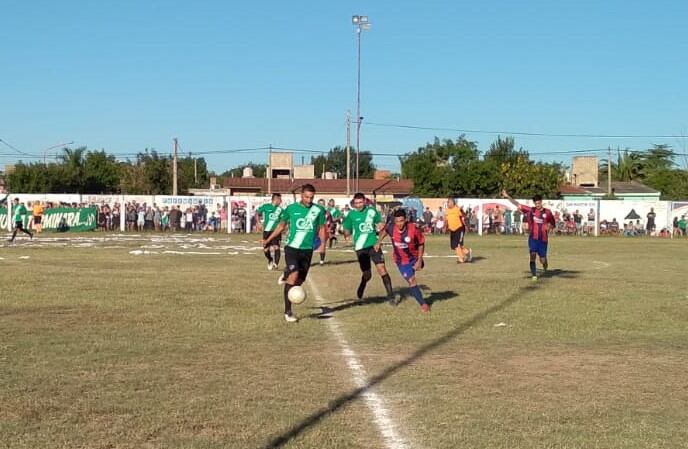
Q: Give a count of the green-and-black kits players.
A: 5